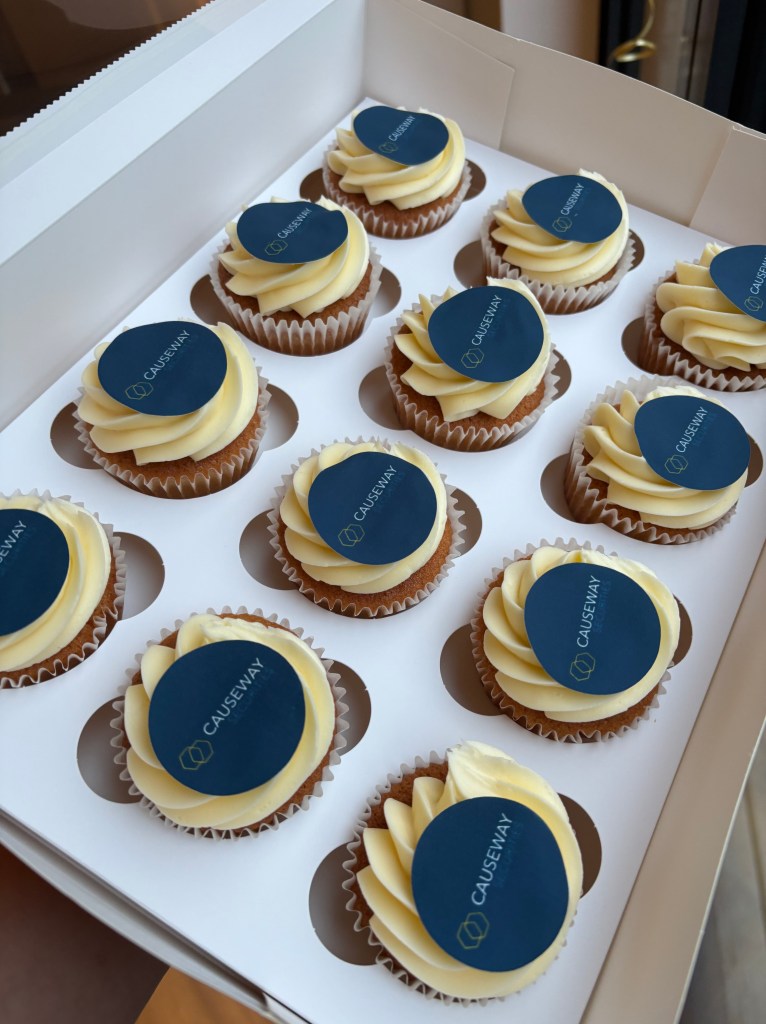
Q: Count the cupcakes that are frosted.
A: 12